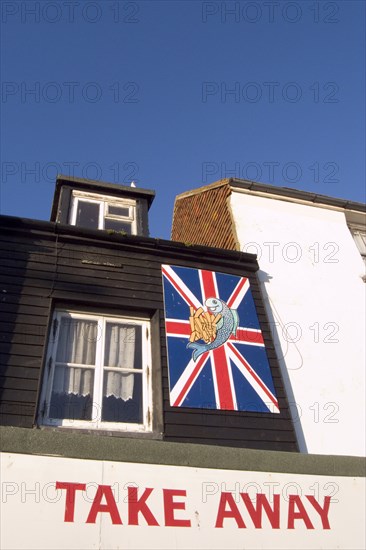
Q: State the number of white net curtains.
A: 2